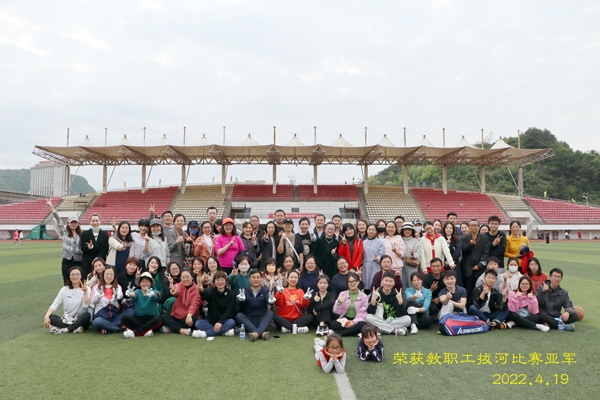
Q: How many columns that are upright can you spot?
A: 12